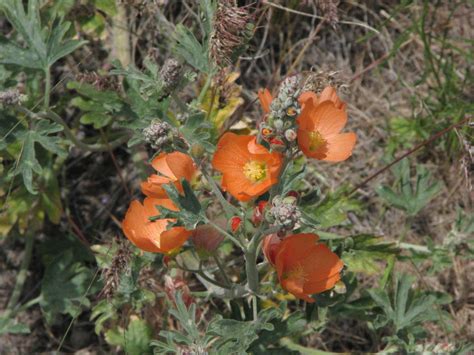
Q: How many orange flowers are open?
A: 5